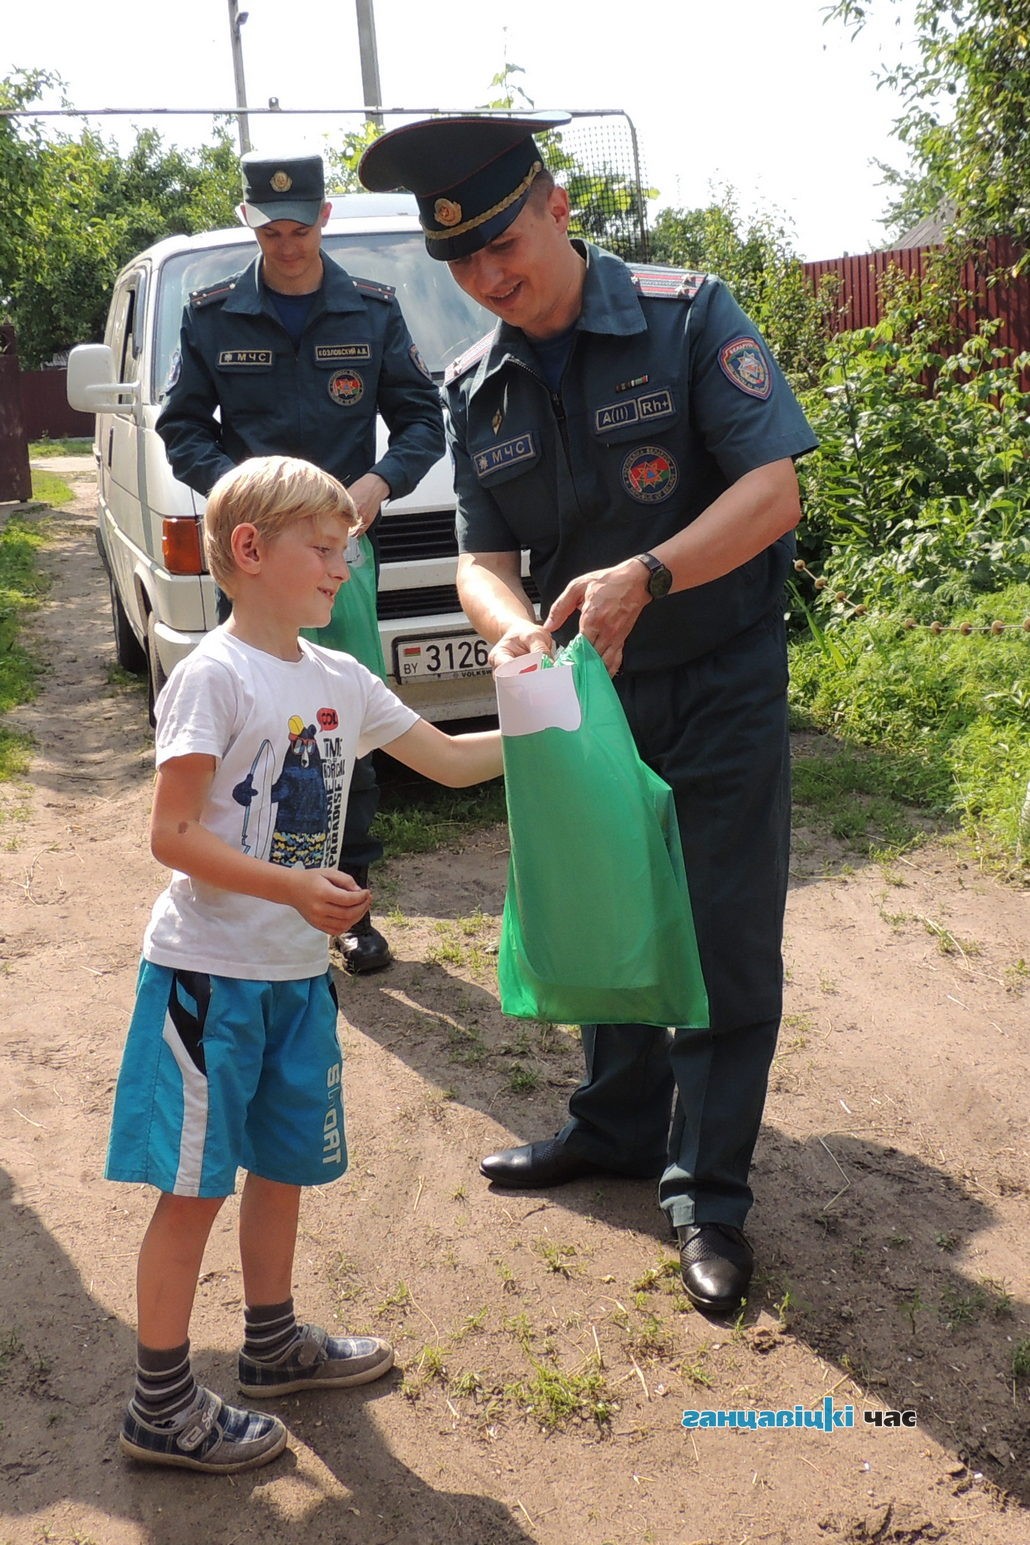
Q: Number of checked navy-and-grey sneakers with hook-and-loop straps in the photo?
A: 2